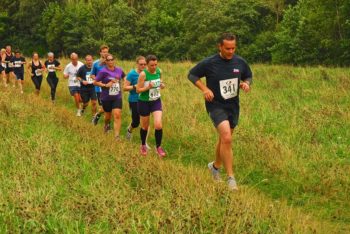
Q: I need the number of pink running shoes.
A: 2